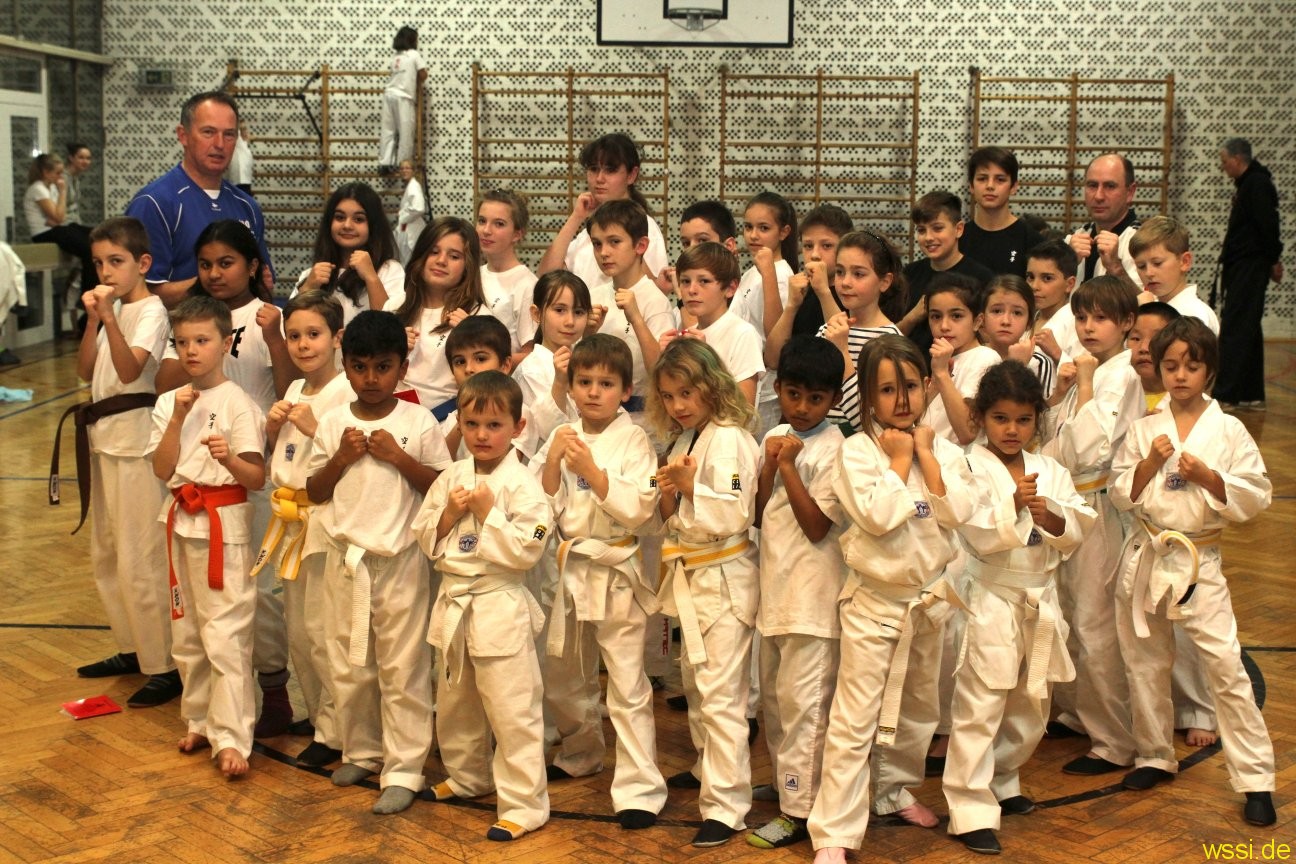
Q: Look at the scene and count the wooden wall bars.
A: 4